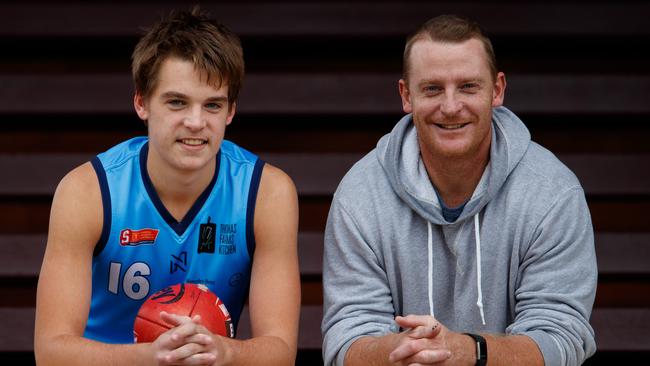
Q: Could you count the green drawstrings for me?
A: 0